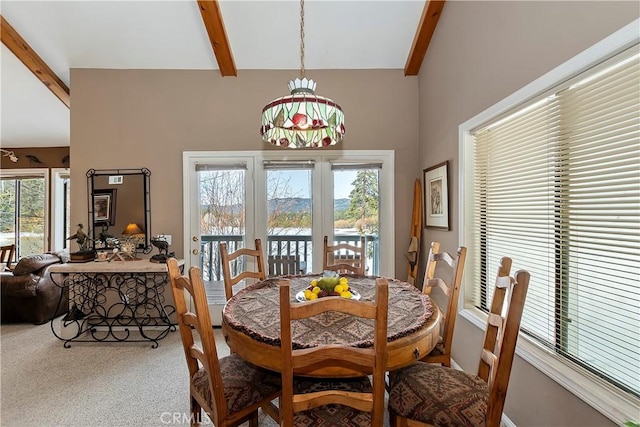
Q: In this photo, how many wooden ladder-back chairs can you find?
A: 6